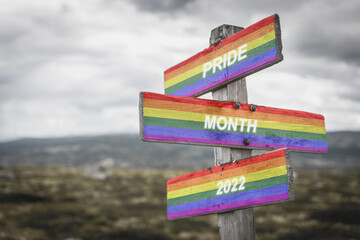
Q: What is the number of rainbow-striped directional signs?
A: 3